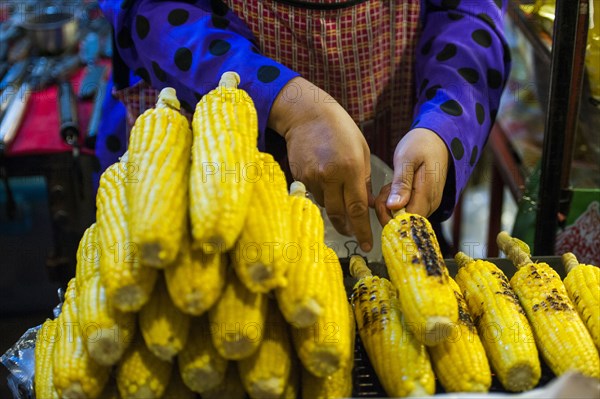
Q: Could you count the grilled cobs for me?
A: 6